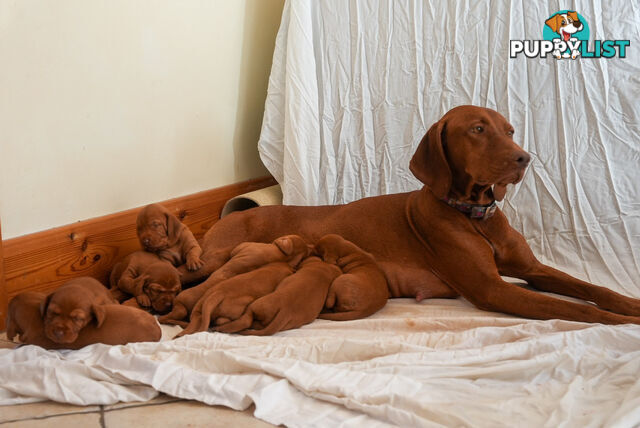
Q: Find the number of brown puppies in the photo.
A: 8